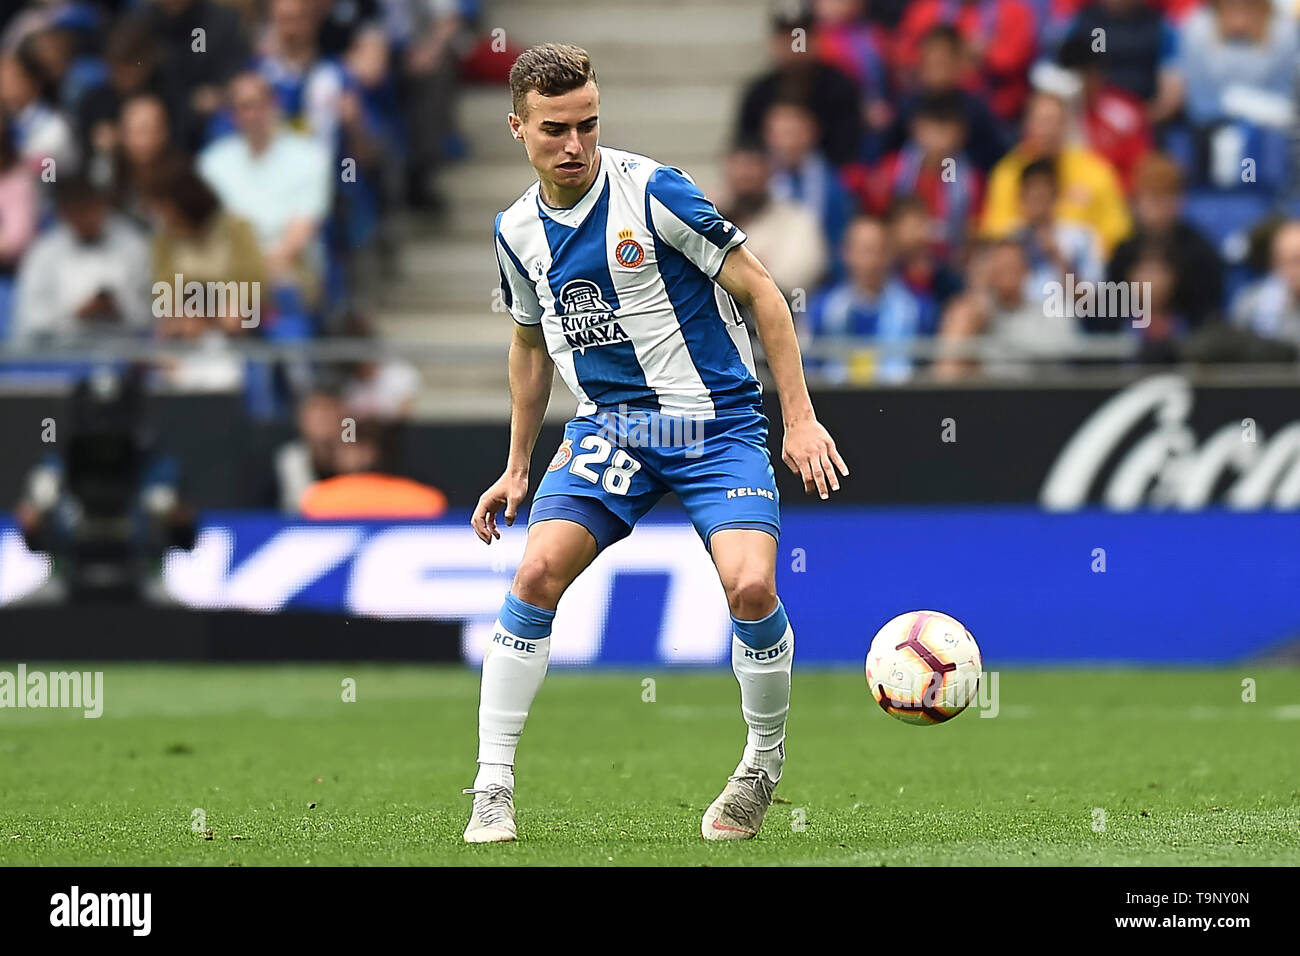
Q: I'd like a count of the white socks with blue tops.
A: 2